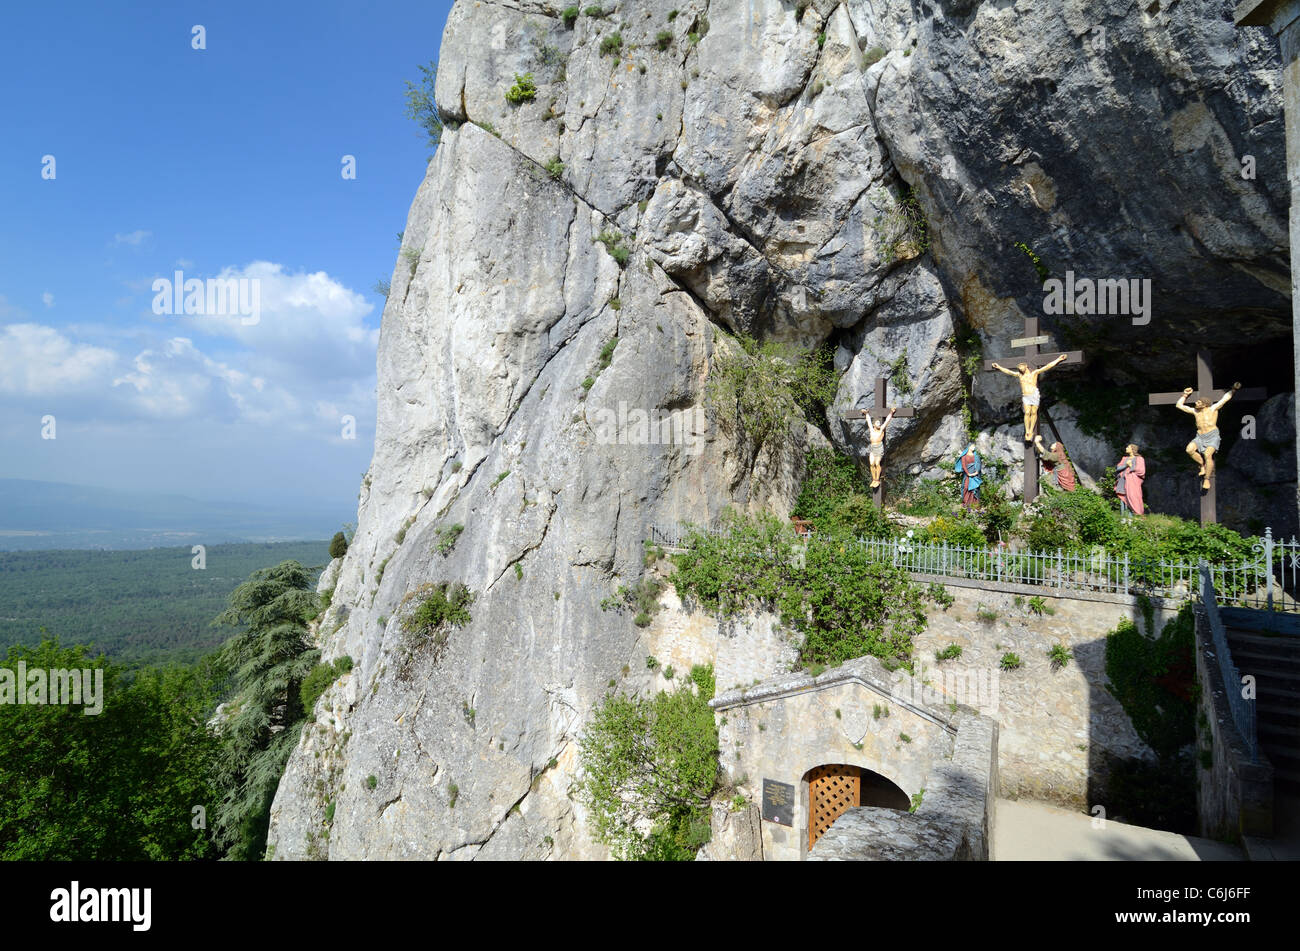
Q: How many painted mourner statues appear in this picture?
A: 3